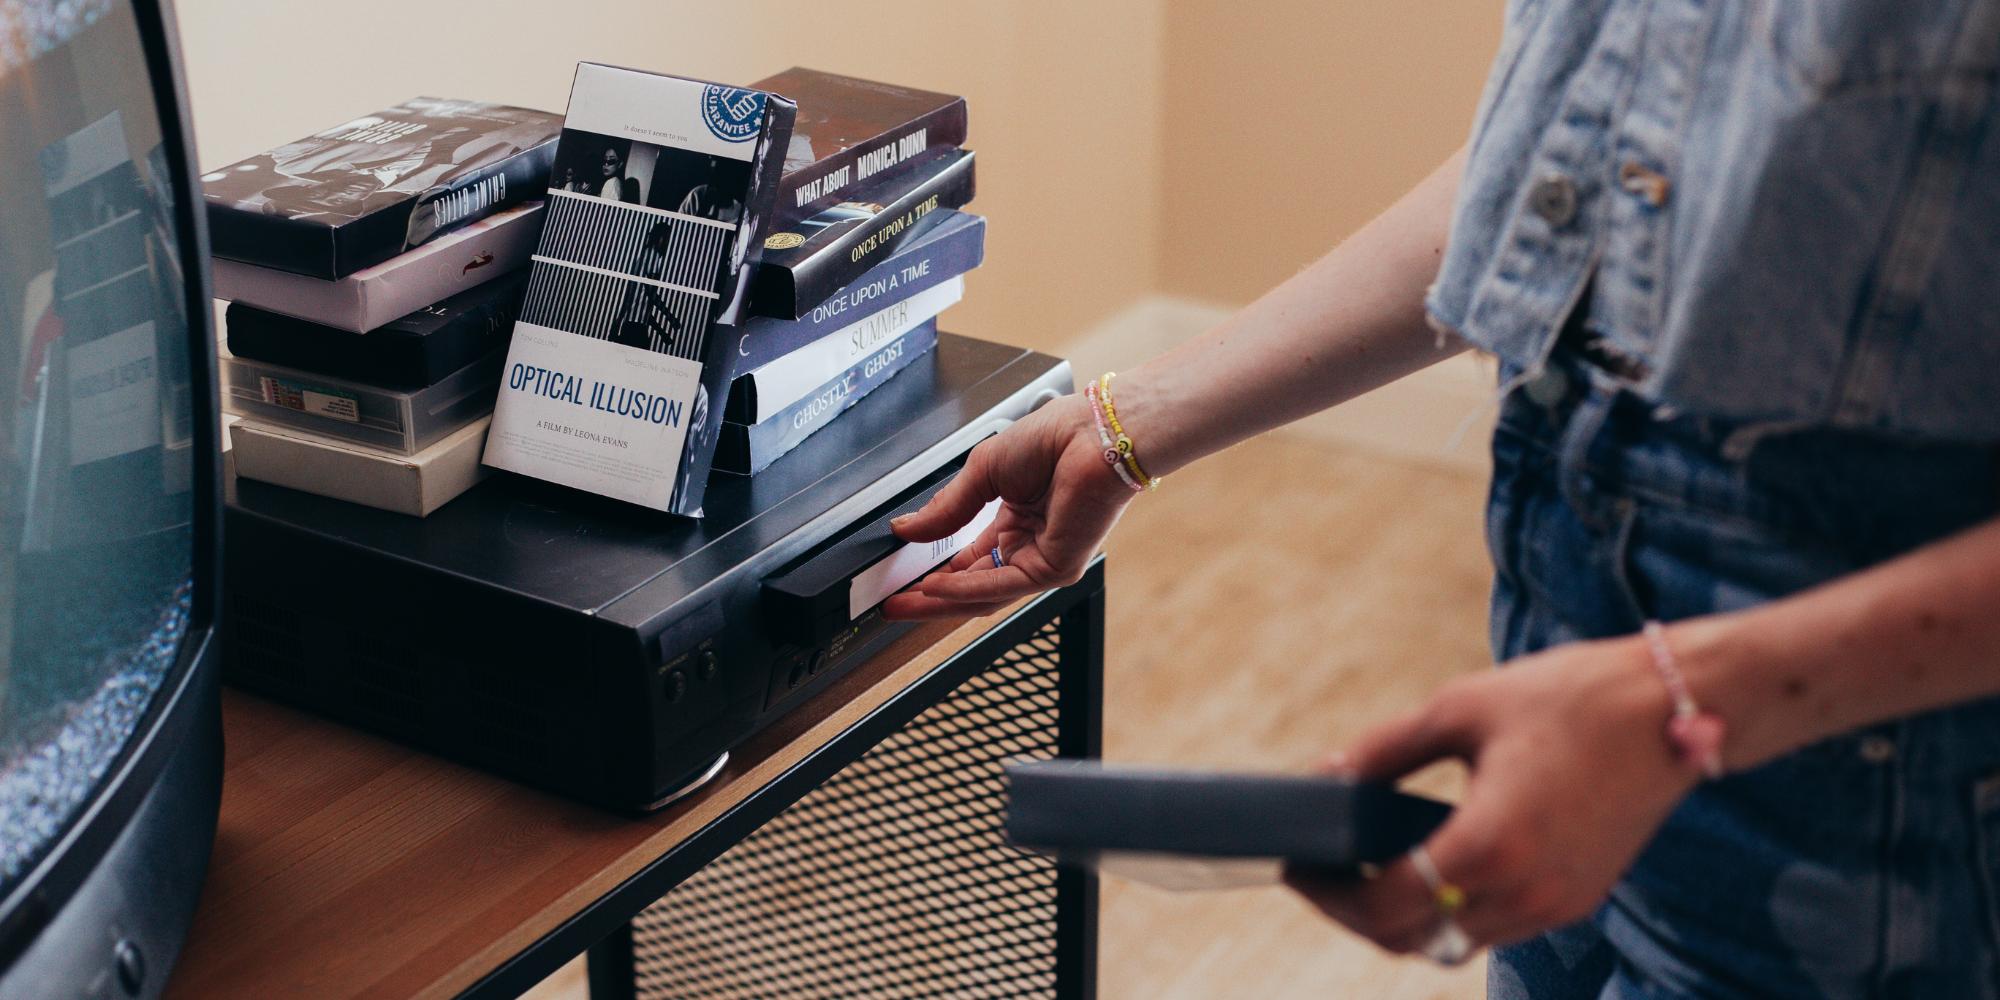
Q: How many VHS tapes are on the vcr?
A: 11